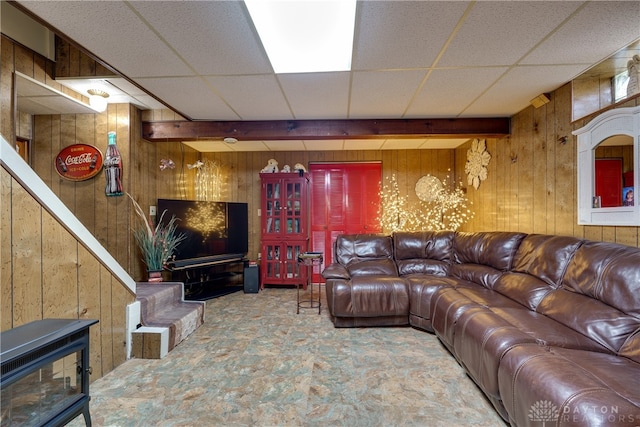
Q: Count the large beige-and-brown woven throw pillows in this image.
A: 0